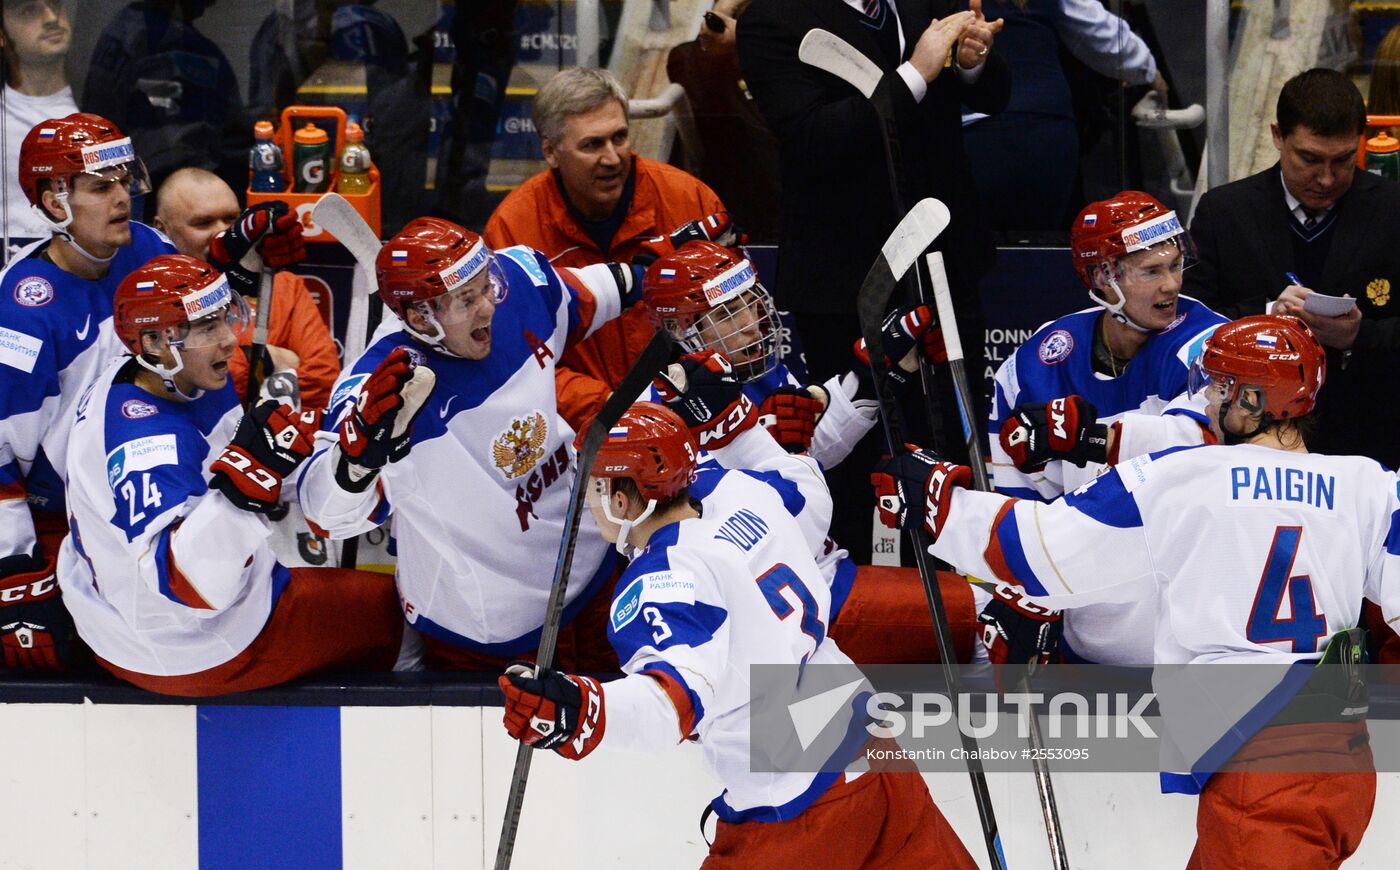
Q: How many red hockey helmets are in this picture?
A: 7